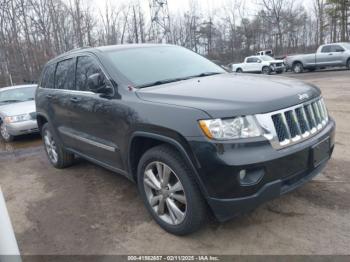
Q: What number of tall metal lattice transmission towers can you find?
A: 1